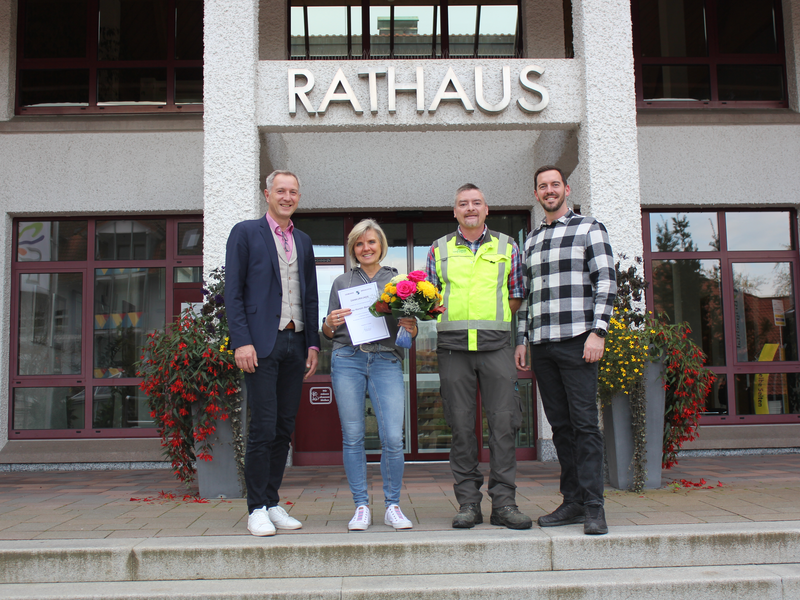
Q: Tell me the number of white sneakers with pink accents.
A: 2